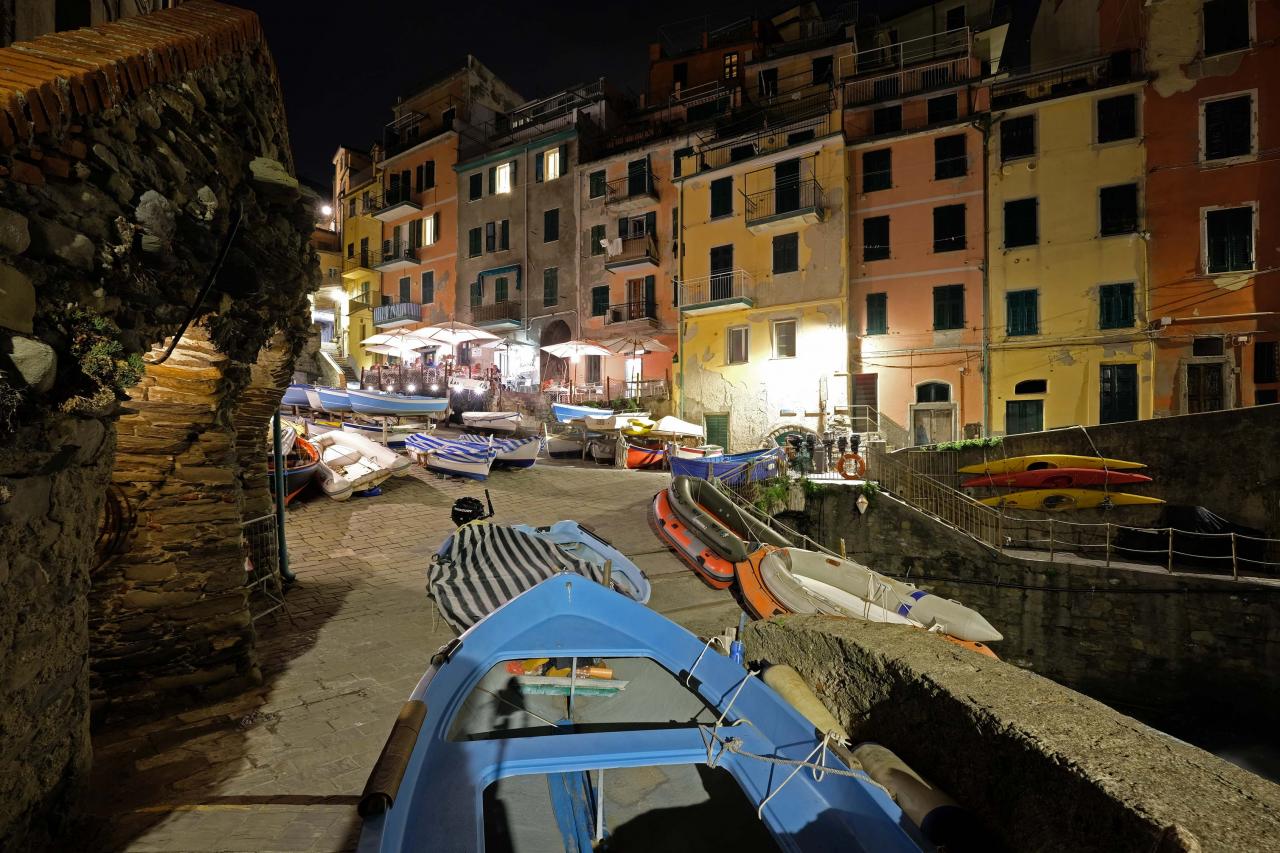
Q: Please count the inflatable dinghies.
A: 5